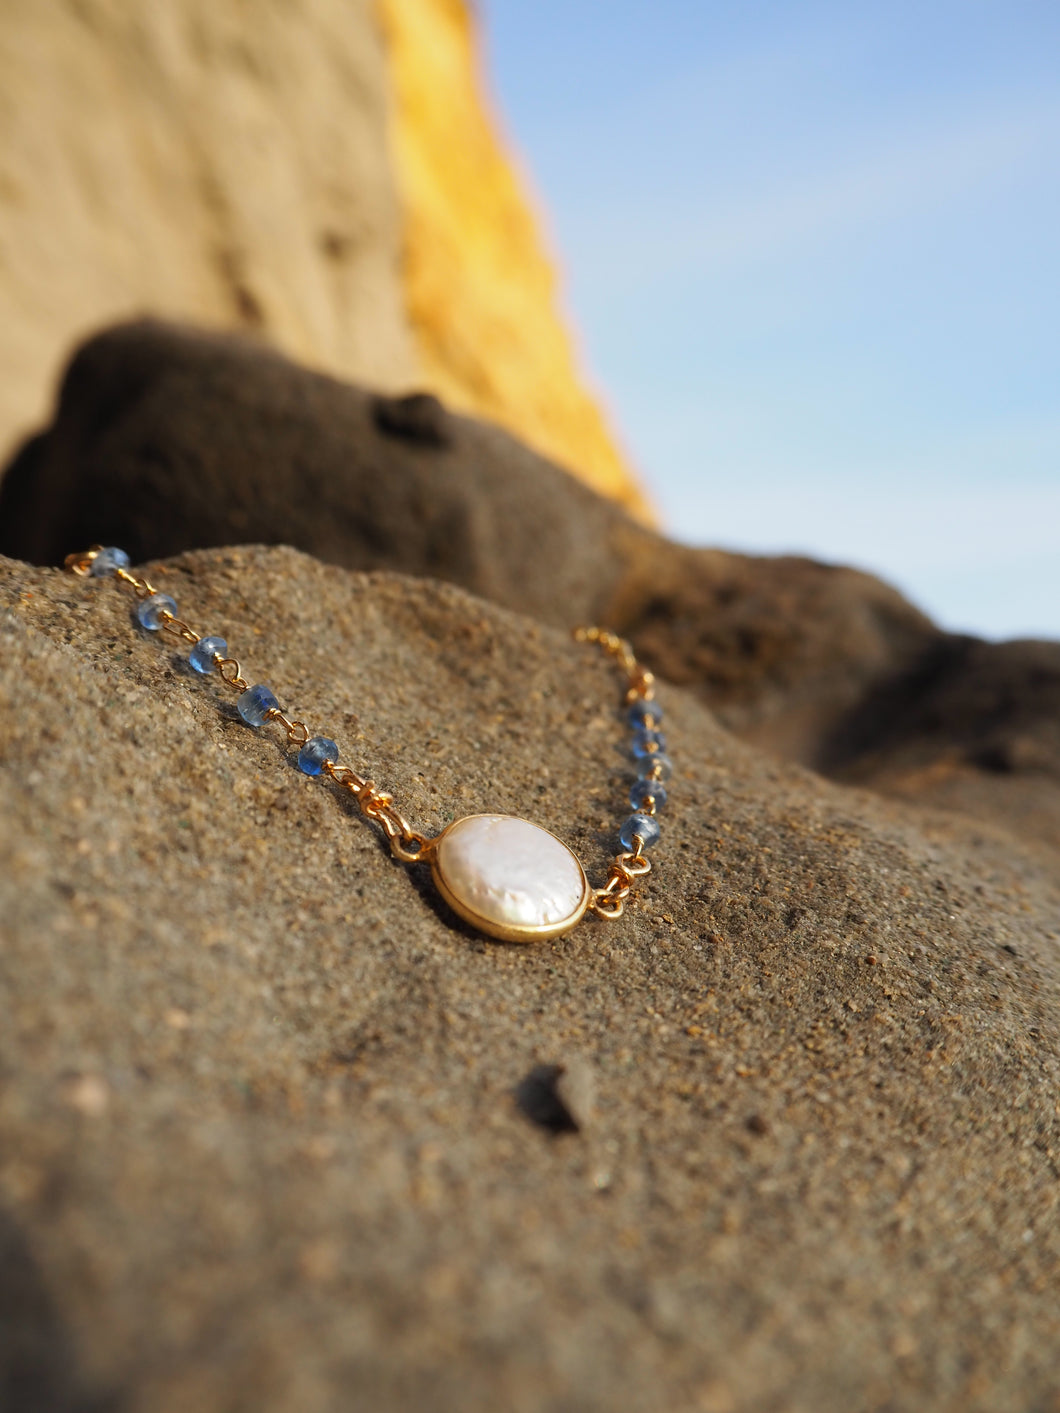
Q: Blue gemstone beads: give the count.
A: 10